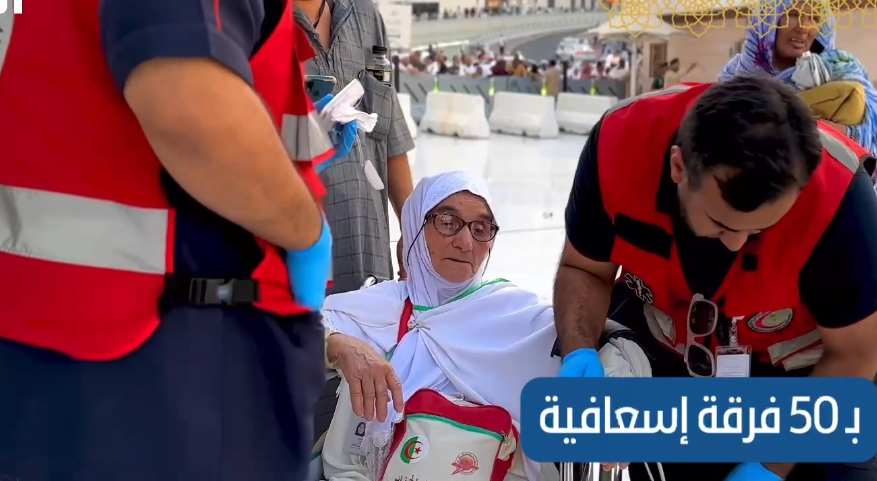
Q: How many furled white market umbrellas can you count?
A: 0